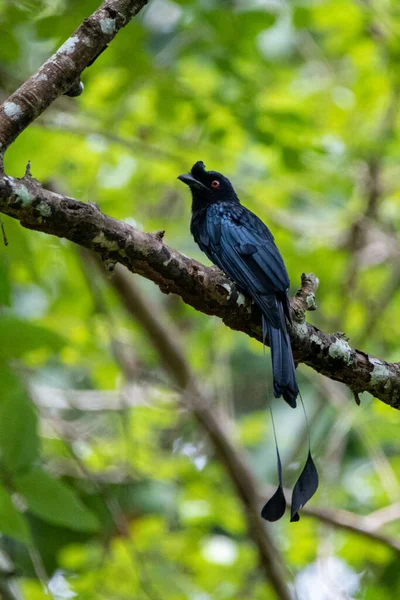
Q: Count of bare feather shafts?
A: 2